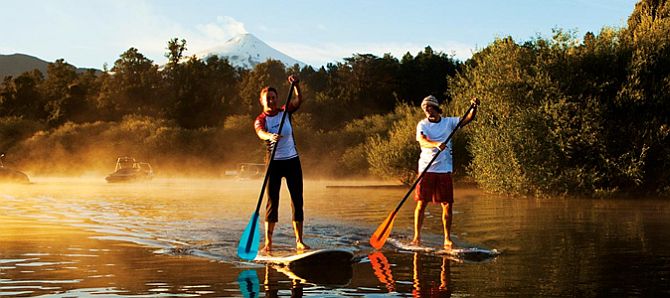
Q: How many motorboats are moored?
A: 3